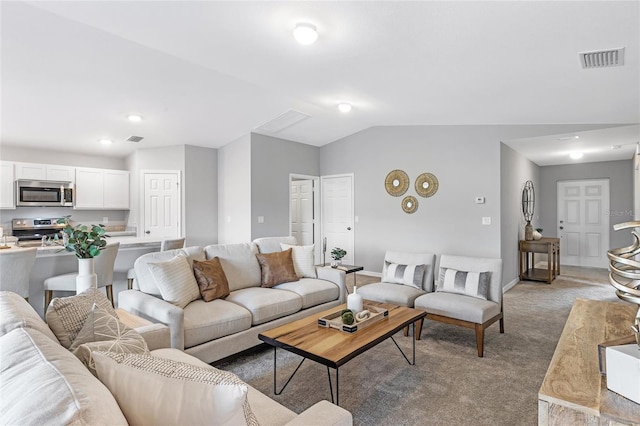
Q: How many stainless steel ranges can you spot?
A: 1